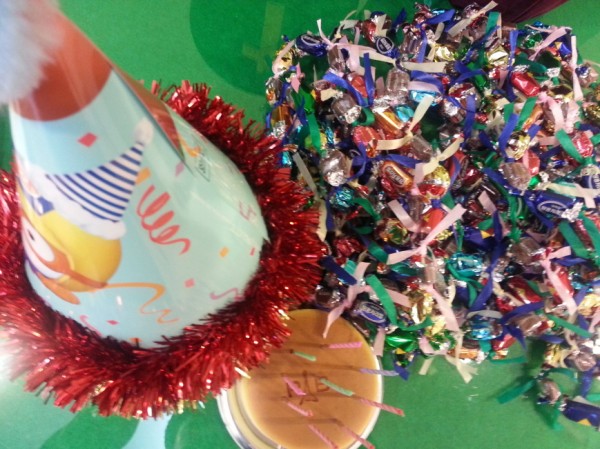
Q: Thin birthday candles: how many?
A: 9